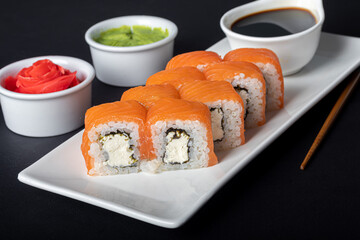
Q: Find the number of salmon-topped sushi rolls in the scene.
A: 8